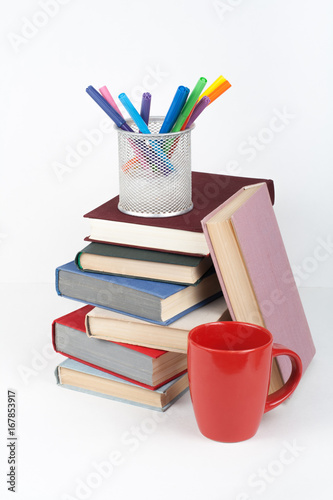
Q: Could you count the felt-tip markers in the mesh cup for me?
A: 11